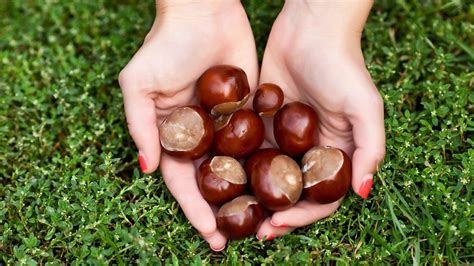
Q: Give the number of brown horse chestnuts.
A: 9